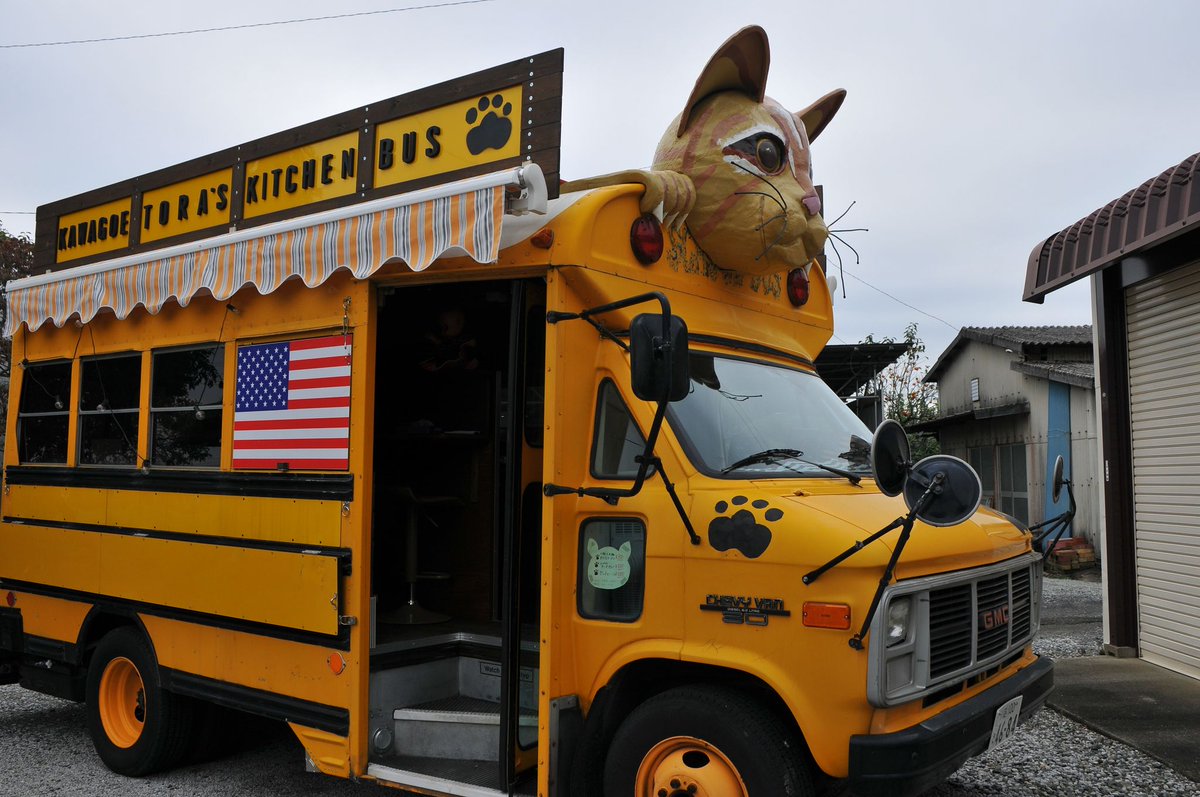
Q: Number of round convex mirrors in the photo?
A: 3